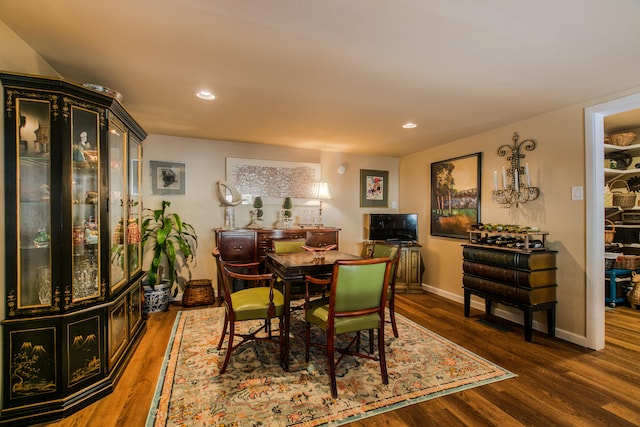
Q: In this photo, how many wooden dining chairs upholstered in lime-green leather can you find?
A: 4